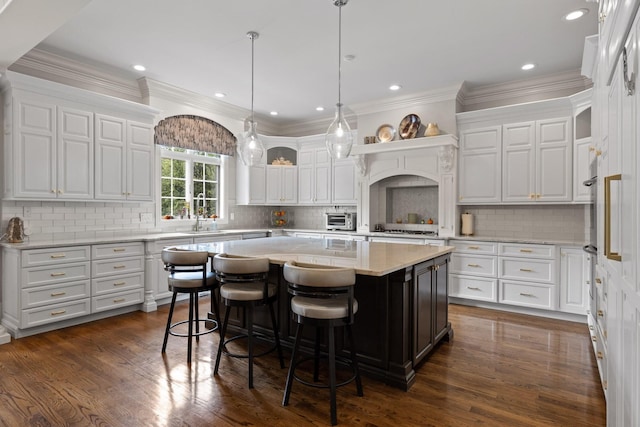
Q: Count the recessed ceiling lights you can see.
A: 7